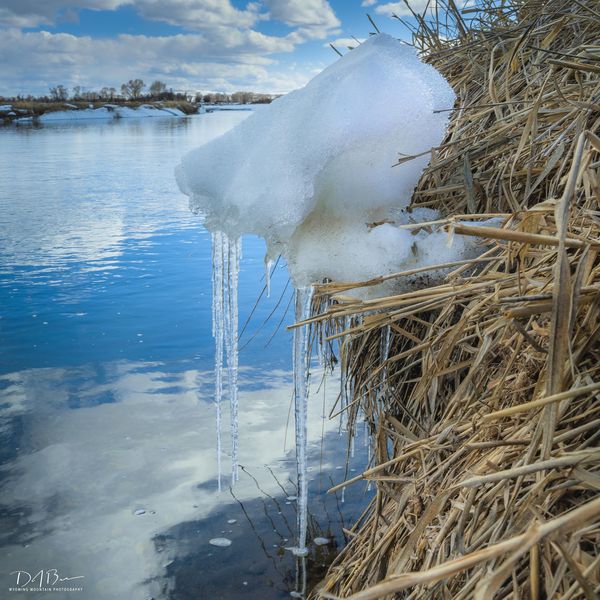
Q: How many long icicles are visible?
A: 3